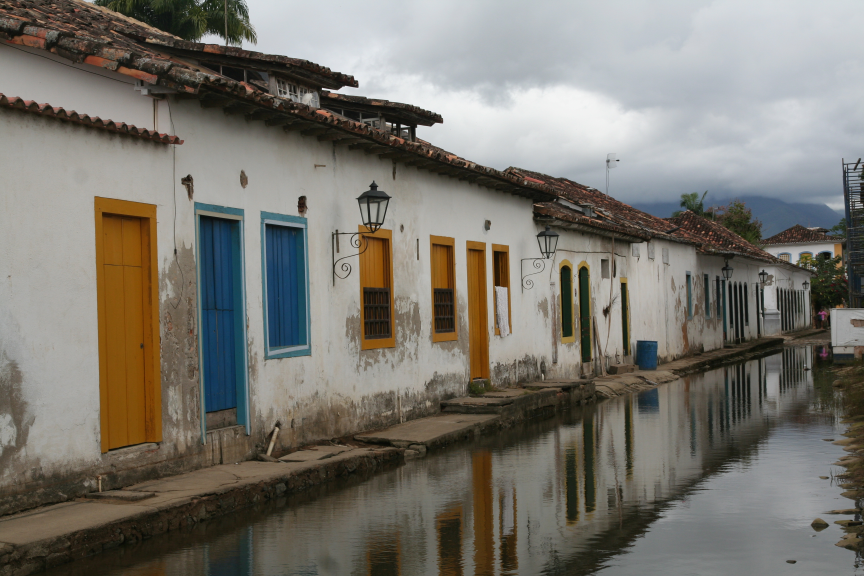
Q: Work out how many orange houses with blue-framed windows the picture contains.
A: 0